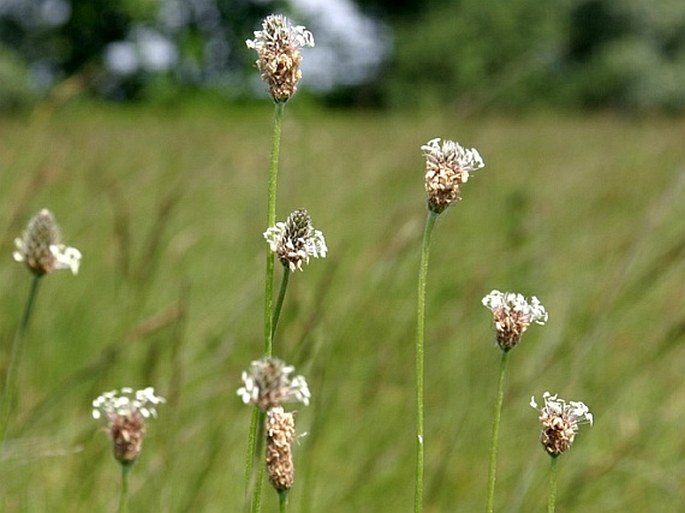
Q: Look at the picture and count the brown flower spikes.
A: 9